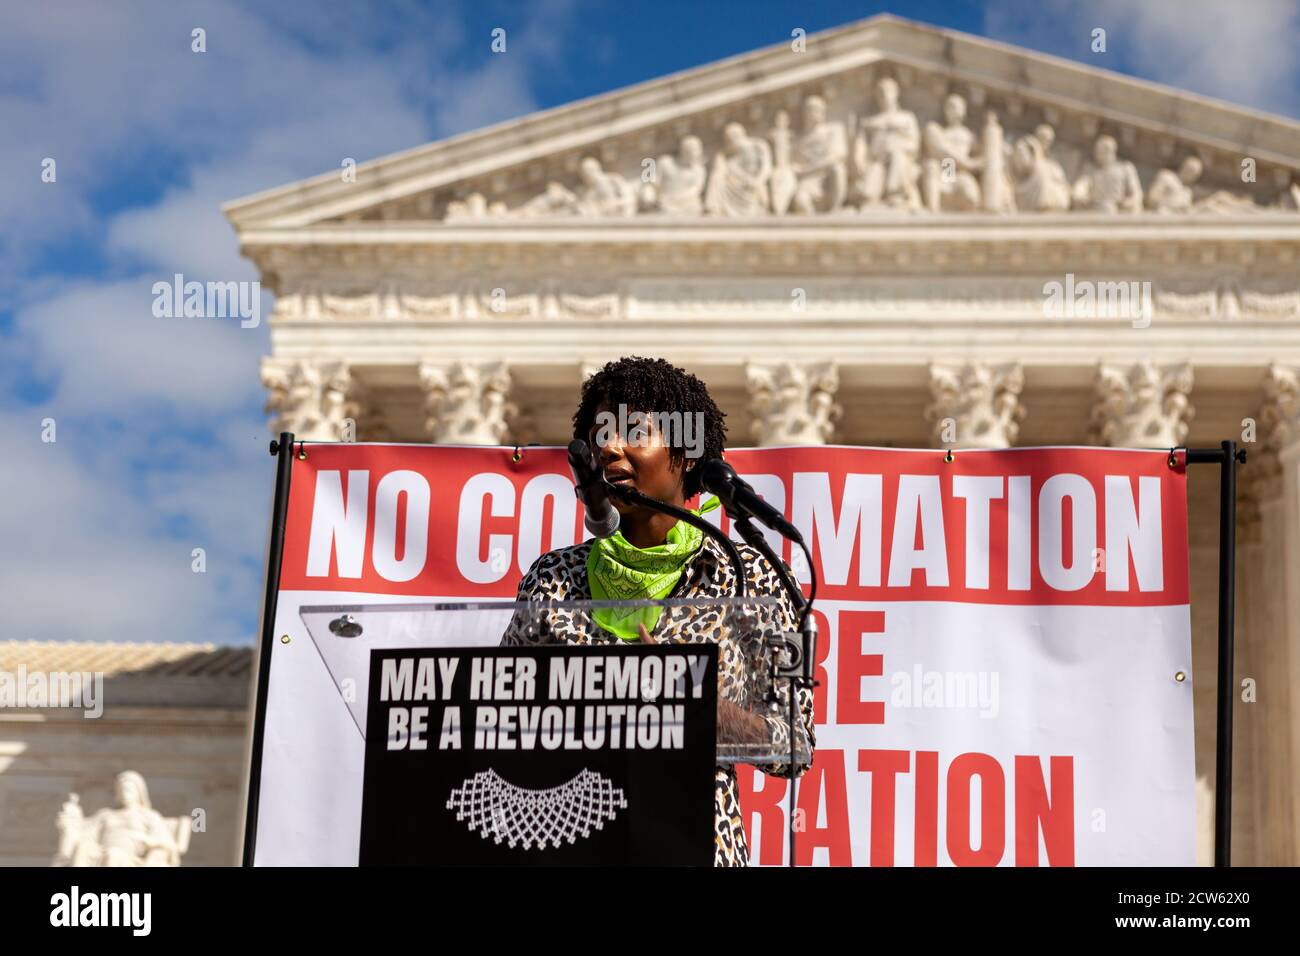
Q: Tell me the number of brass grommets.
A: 6